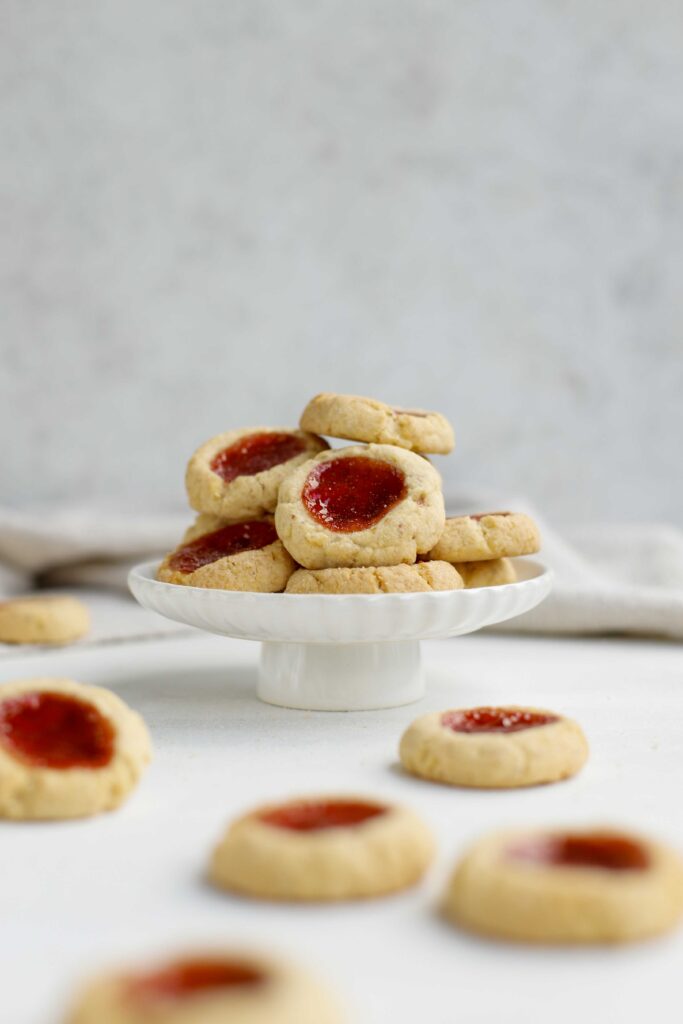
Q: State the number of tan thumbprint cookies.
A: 13